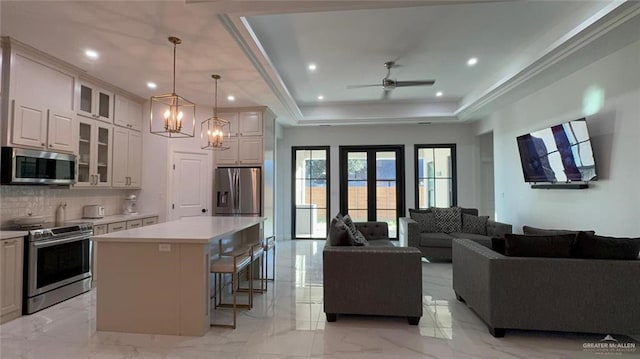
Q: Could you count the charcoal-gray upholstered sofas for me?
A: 3